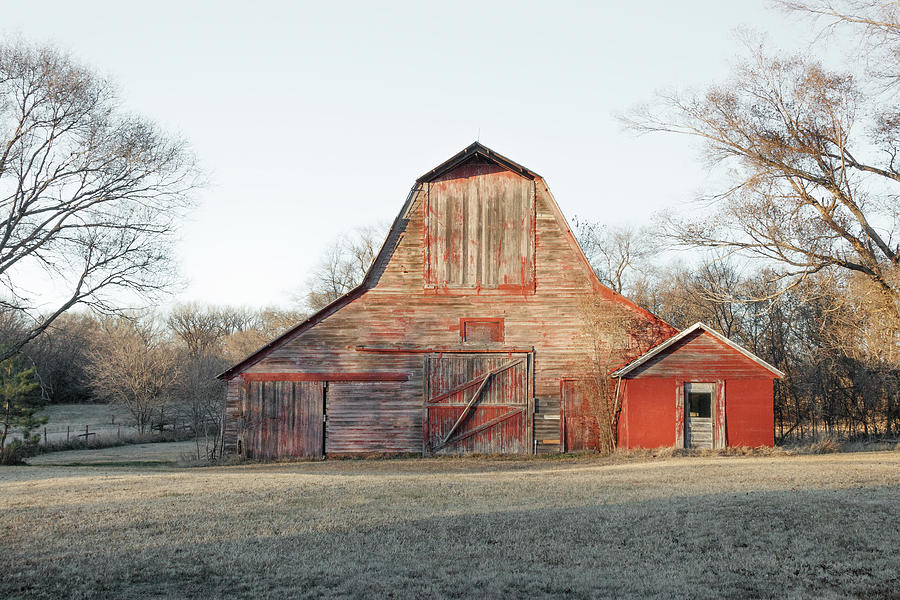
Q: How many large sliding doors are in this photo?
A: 2